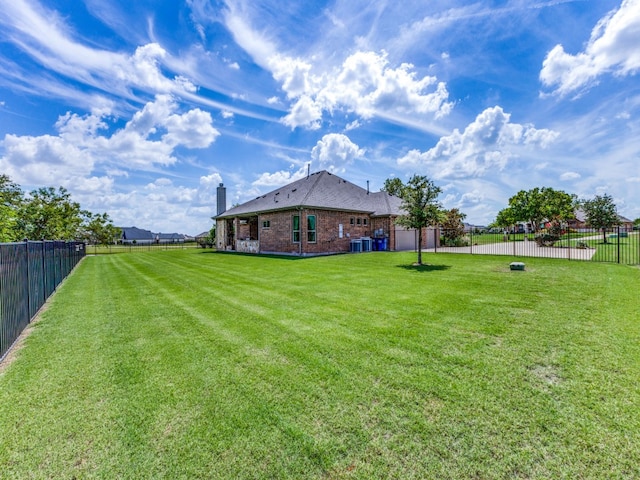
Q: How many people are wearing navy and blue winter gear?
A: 0